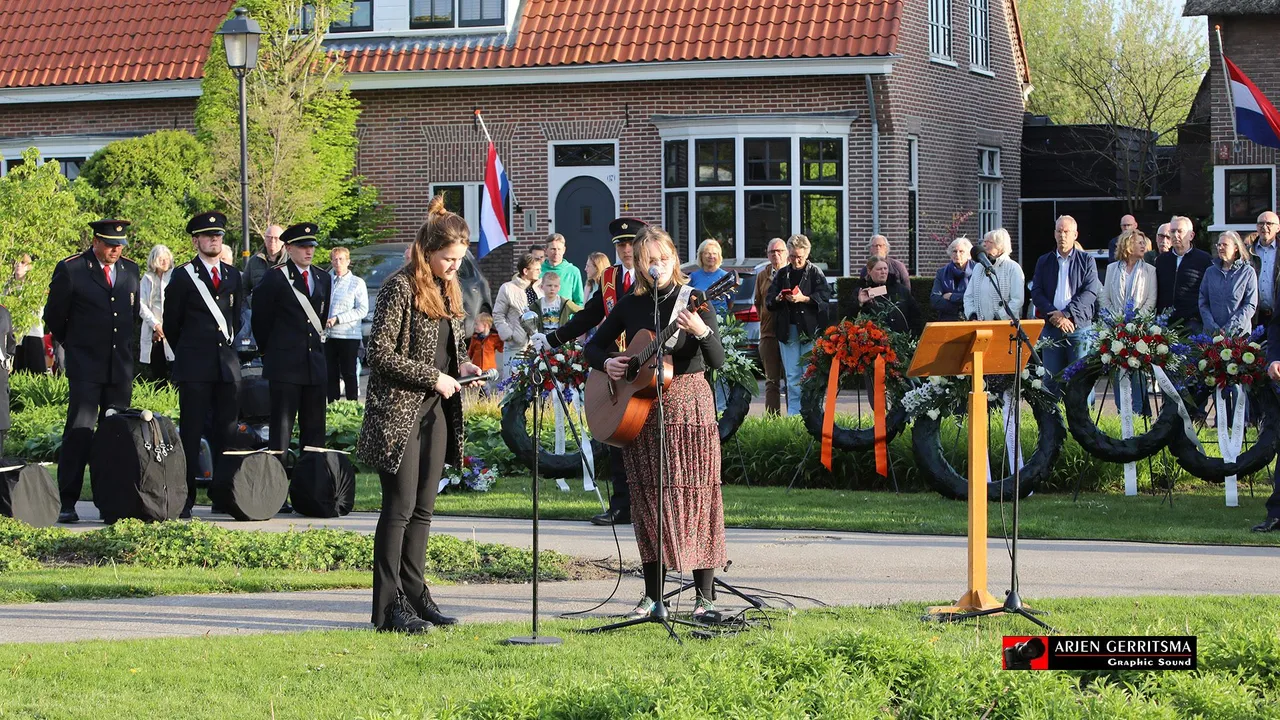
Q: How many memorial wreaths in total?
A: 6